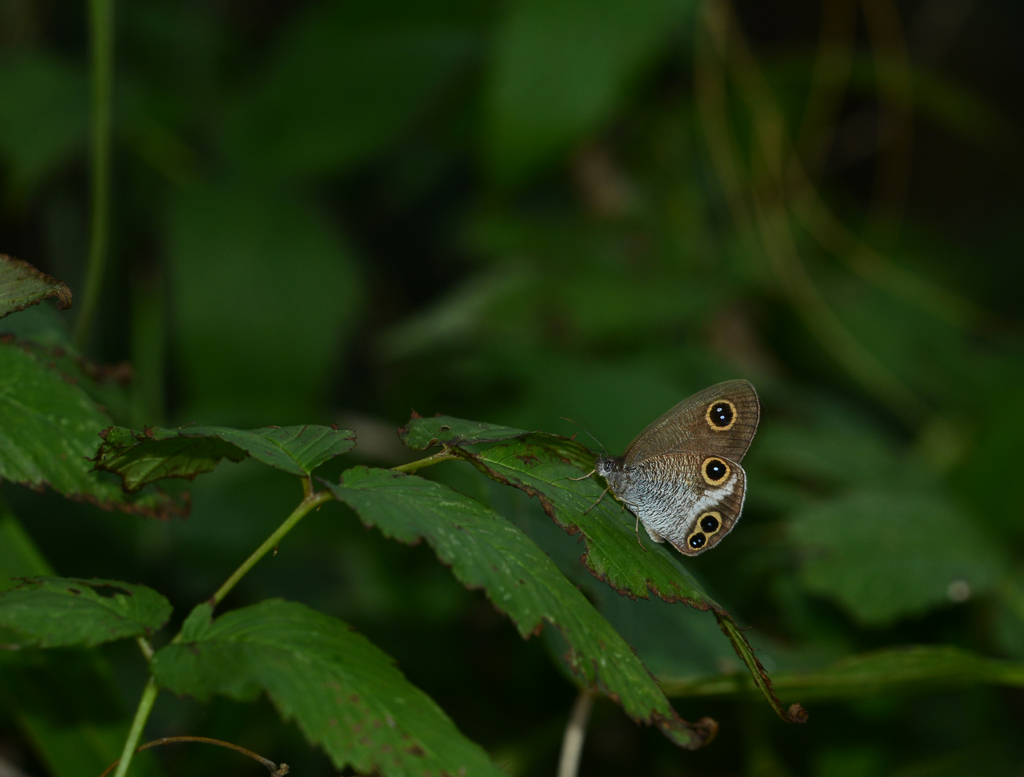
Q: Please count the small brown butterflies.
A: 1